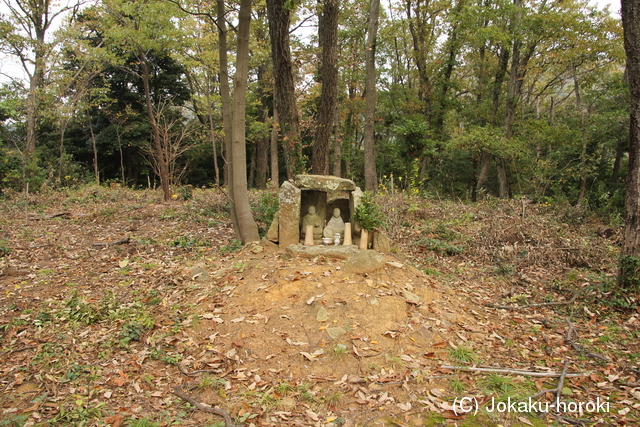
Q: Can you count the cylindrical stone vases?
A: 3